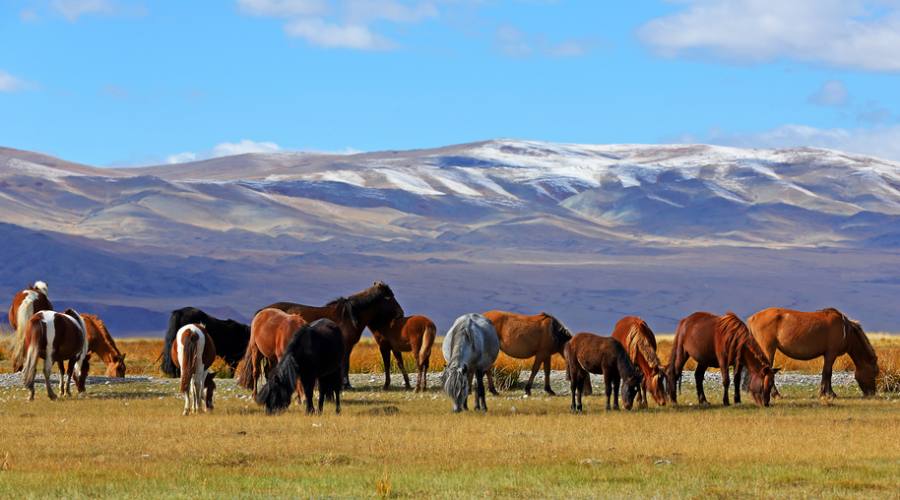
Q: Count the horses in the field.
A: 15